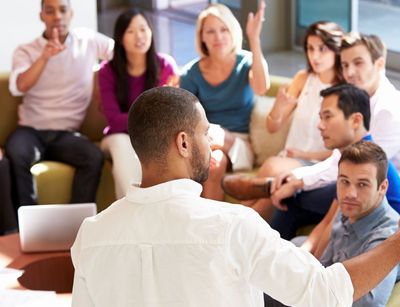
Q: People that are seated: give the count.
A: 7